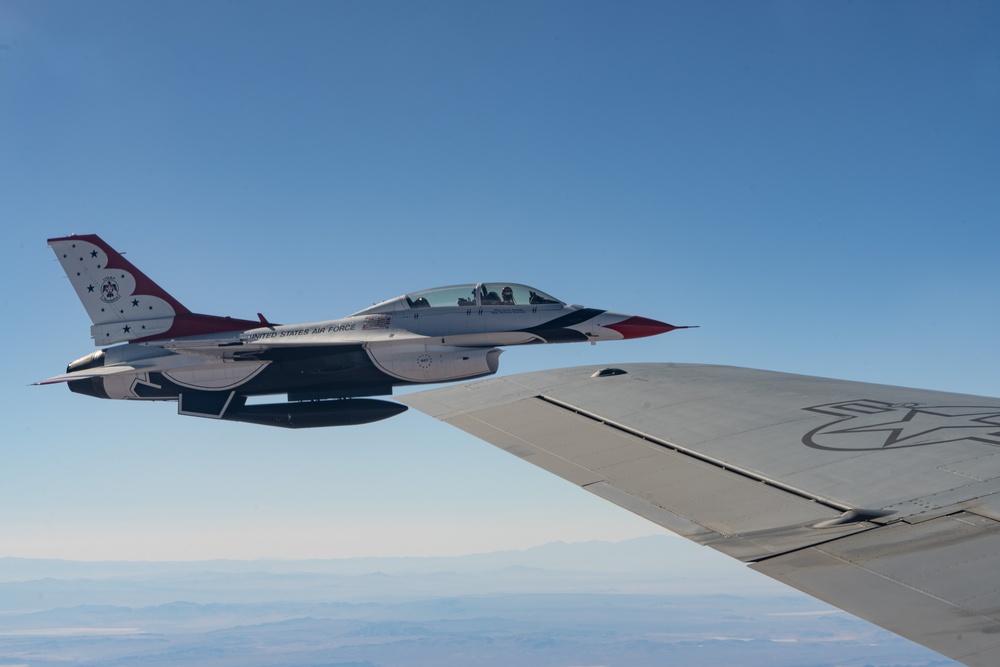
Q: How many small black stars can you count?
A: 11